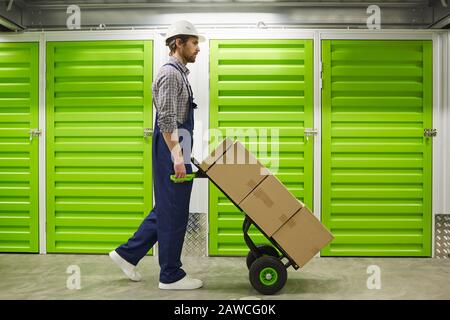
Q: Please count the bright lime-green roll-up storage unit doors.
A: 4